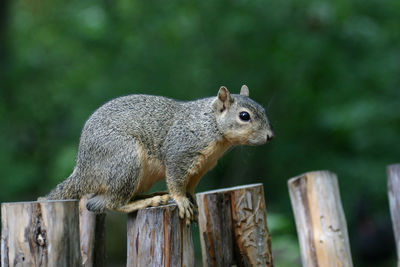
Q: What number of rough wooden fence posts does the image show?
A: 6